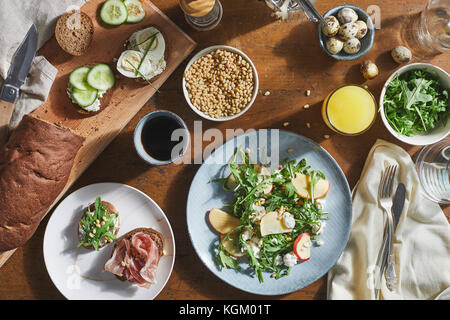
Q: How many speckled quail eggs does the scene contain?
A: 8